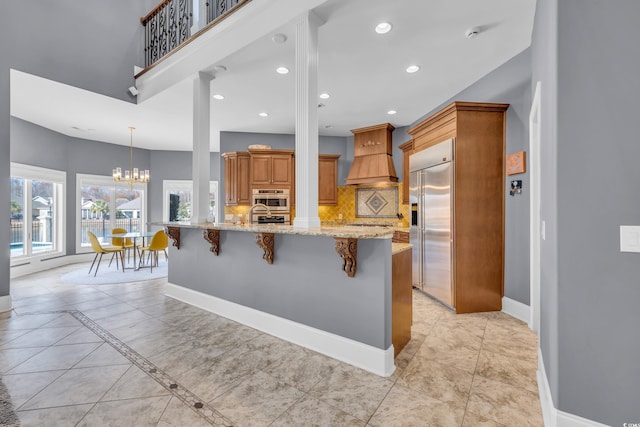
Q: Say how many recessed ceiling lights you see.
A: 7